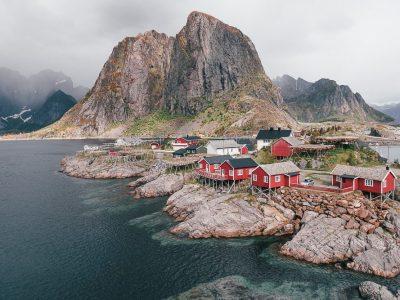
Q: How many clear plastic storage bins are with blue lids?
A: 0